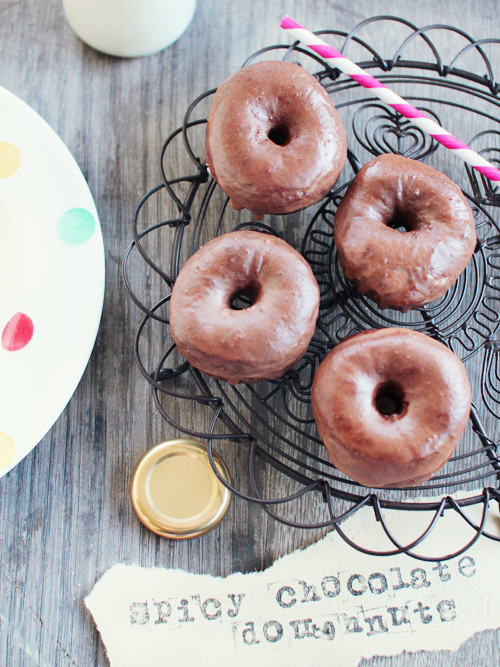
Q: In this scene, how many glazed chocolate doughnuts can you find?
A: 4